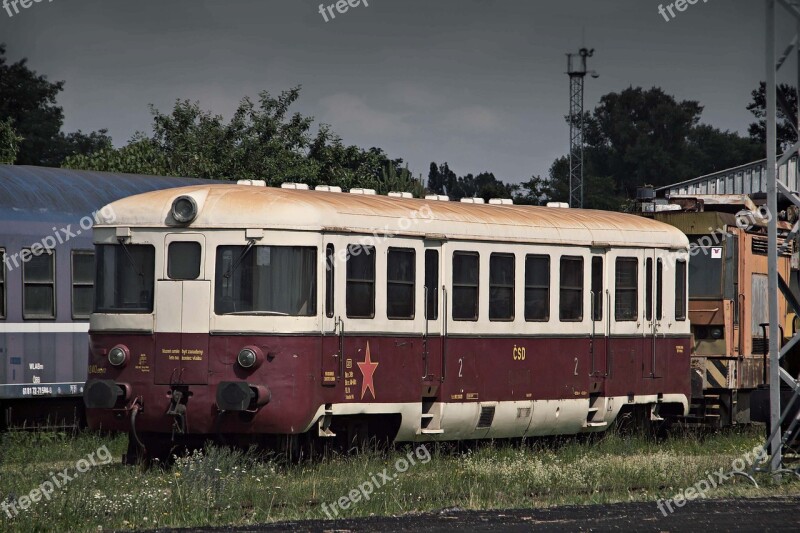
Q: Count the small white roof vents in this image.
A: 9